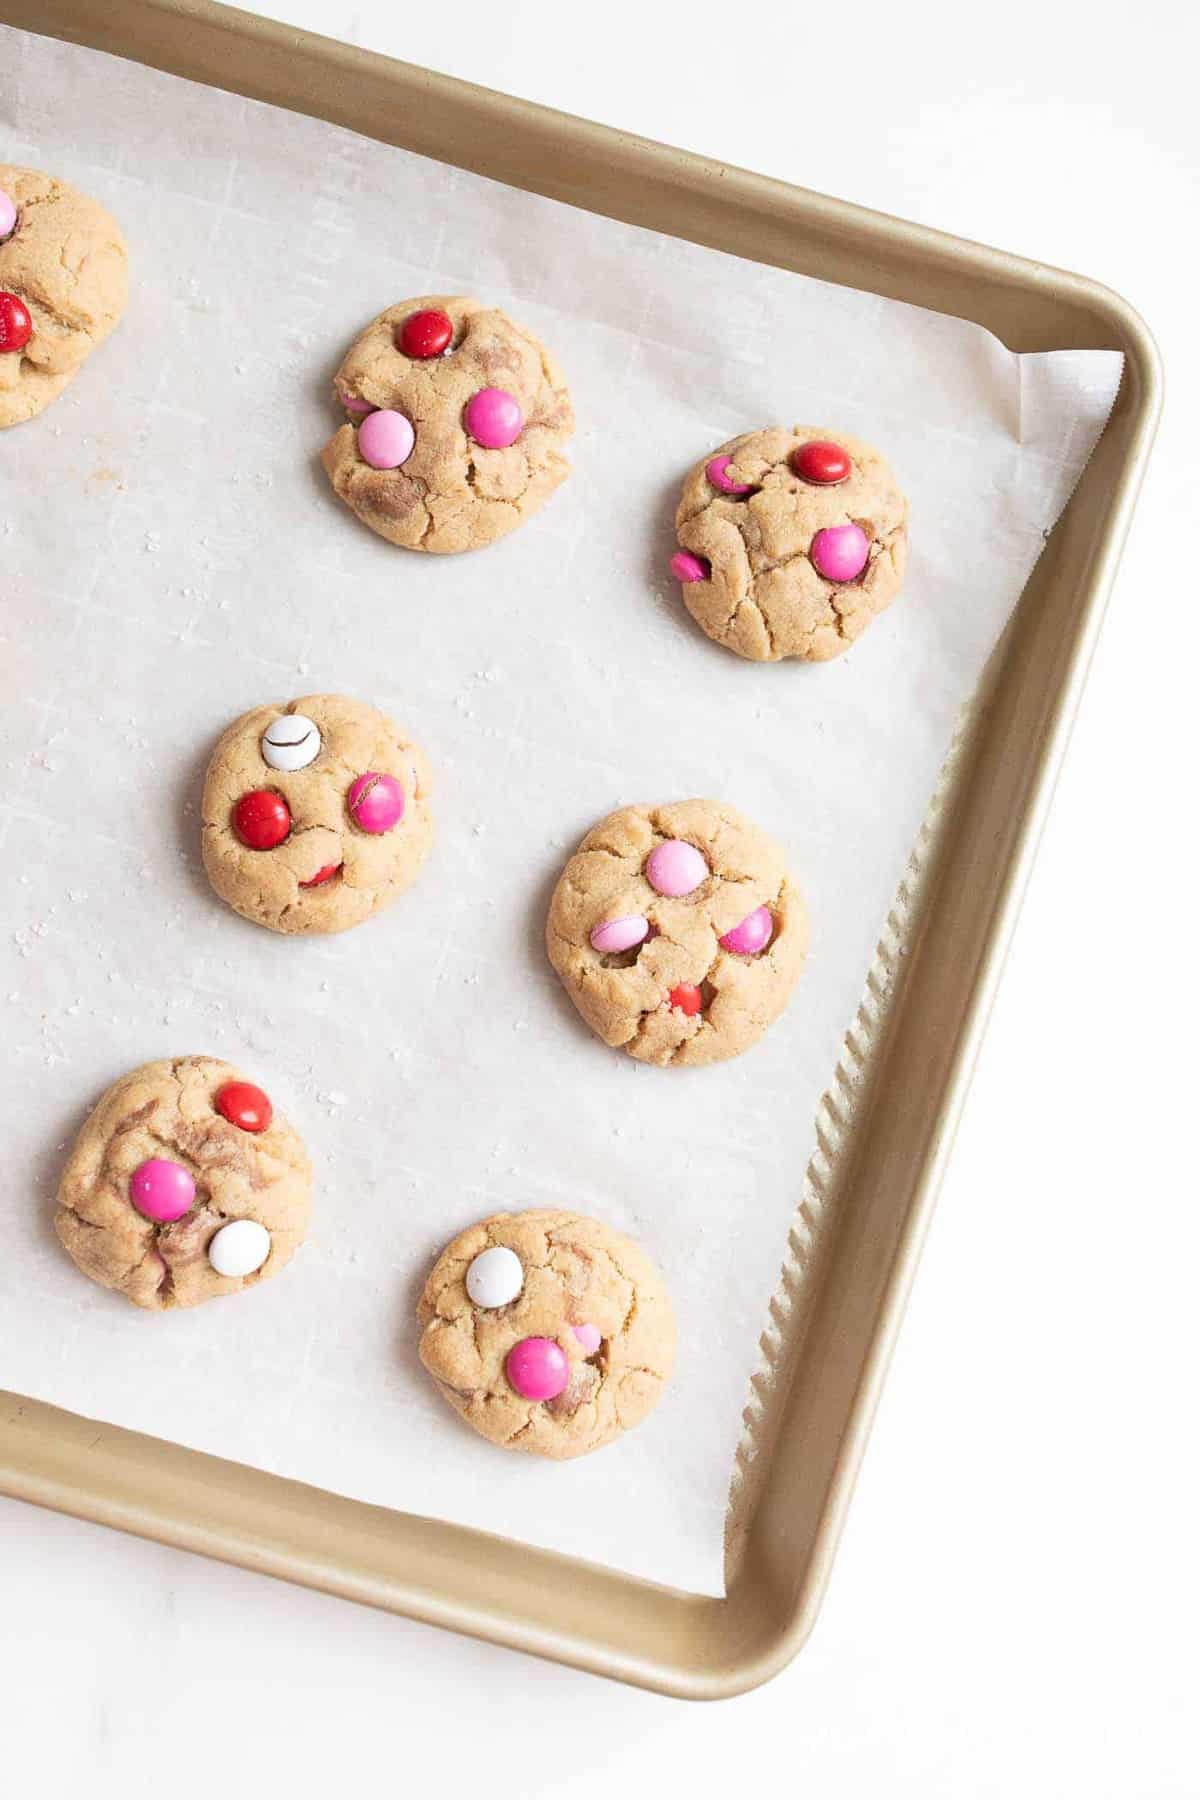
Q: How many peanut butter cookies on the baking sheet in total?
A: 7